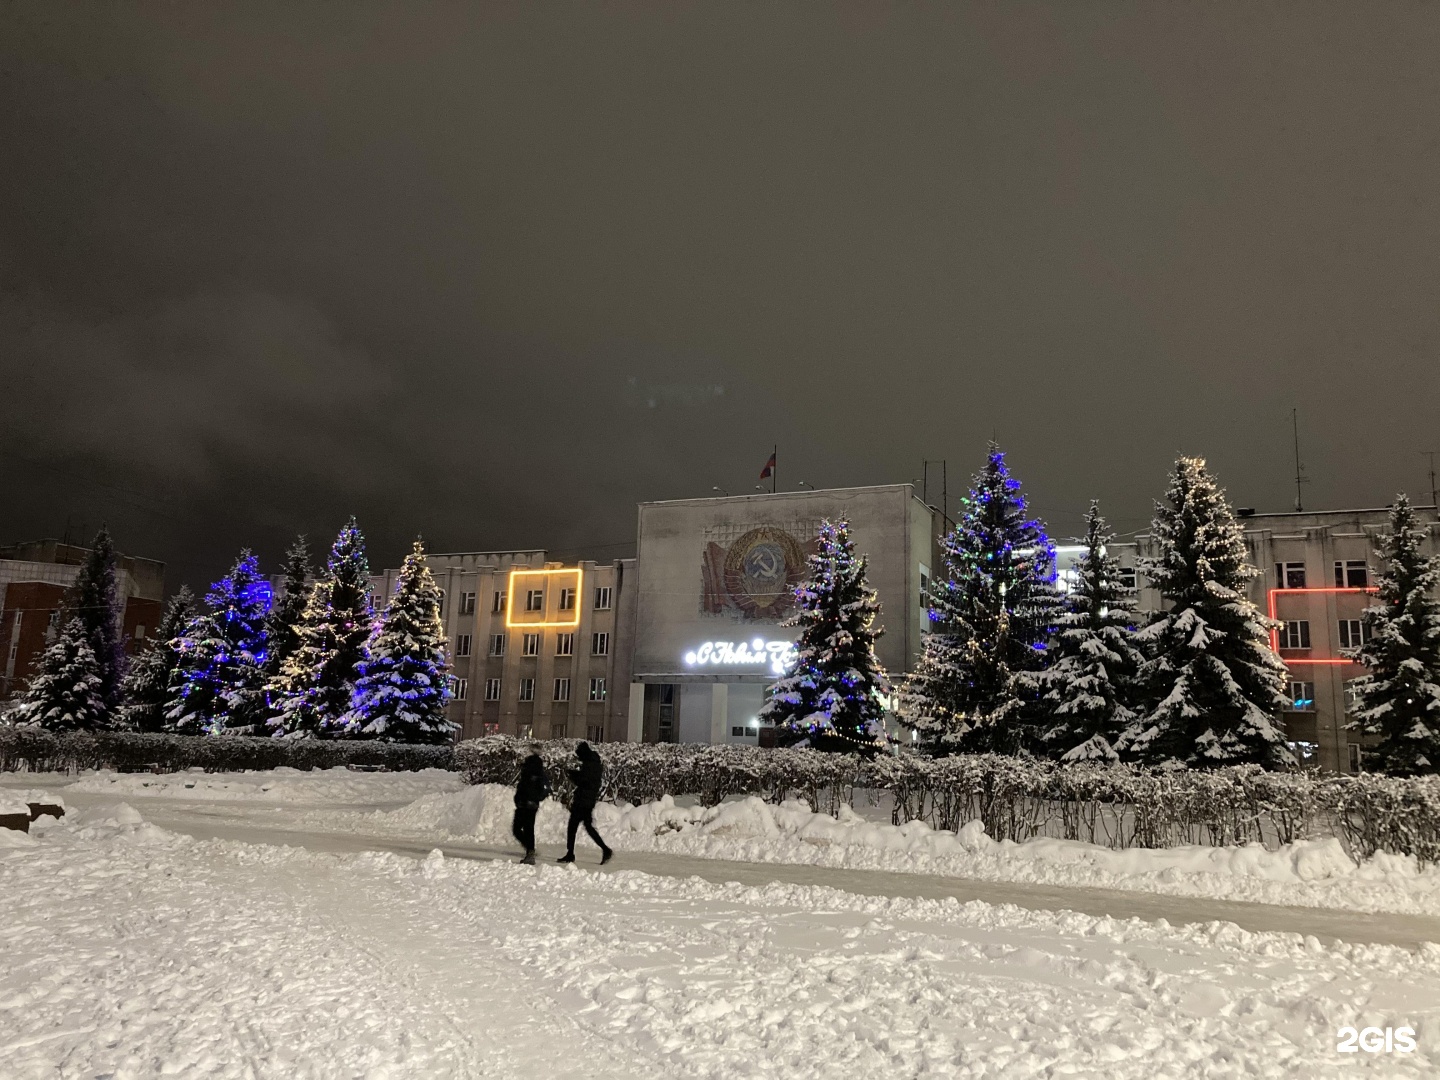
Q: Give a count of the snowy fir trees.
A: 12